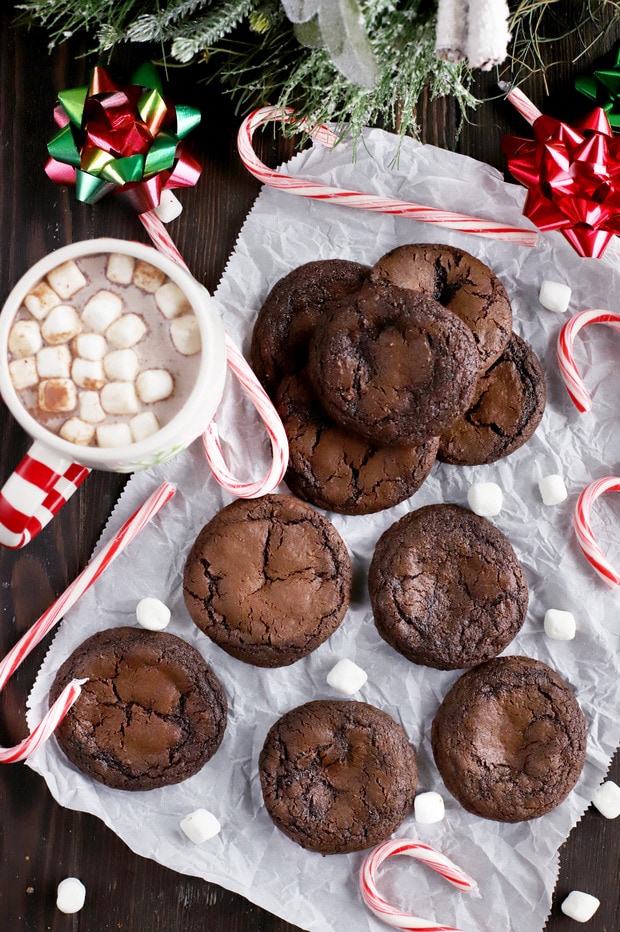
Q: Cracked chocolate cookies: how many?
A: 10